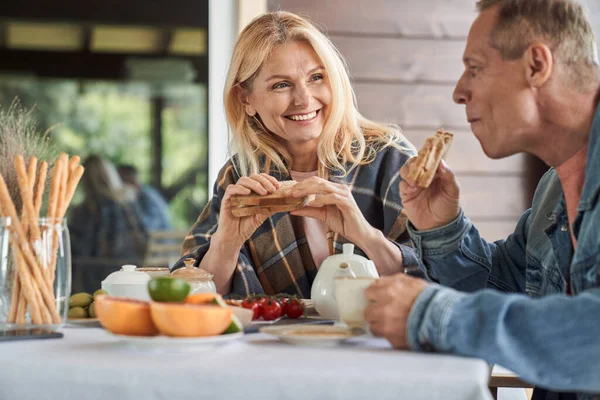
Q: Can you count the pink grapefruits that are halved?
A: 2